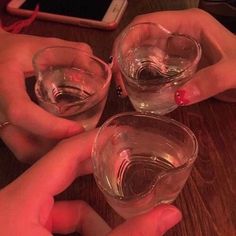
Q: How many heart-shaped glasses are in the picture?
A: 3